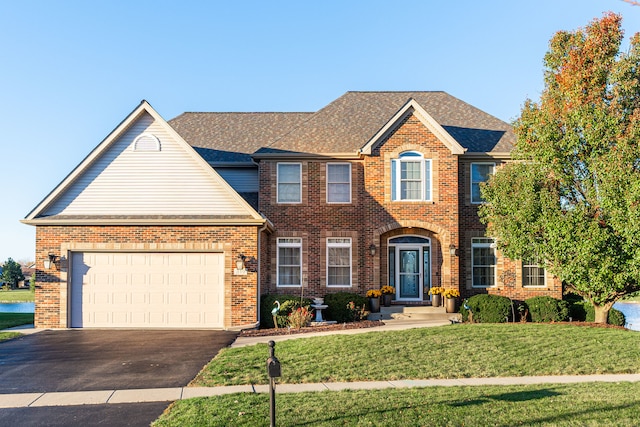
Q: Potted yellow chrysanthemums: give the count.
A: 4